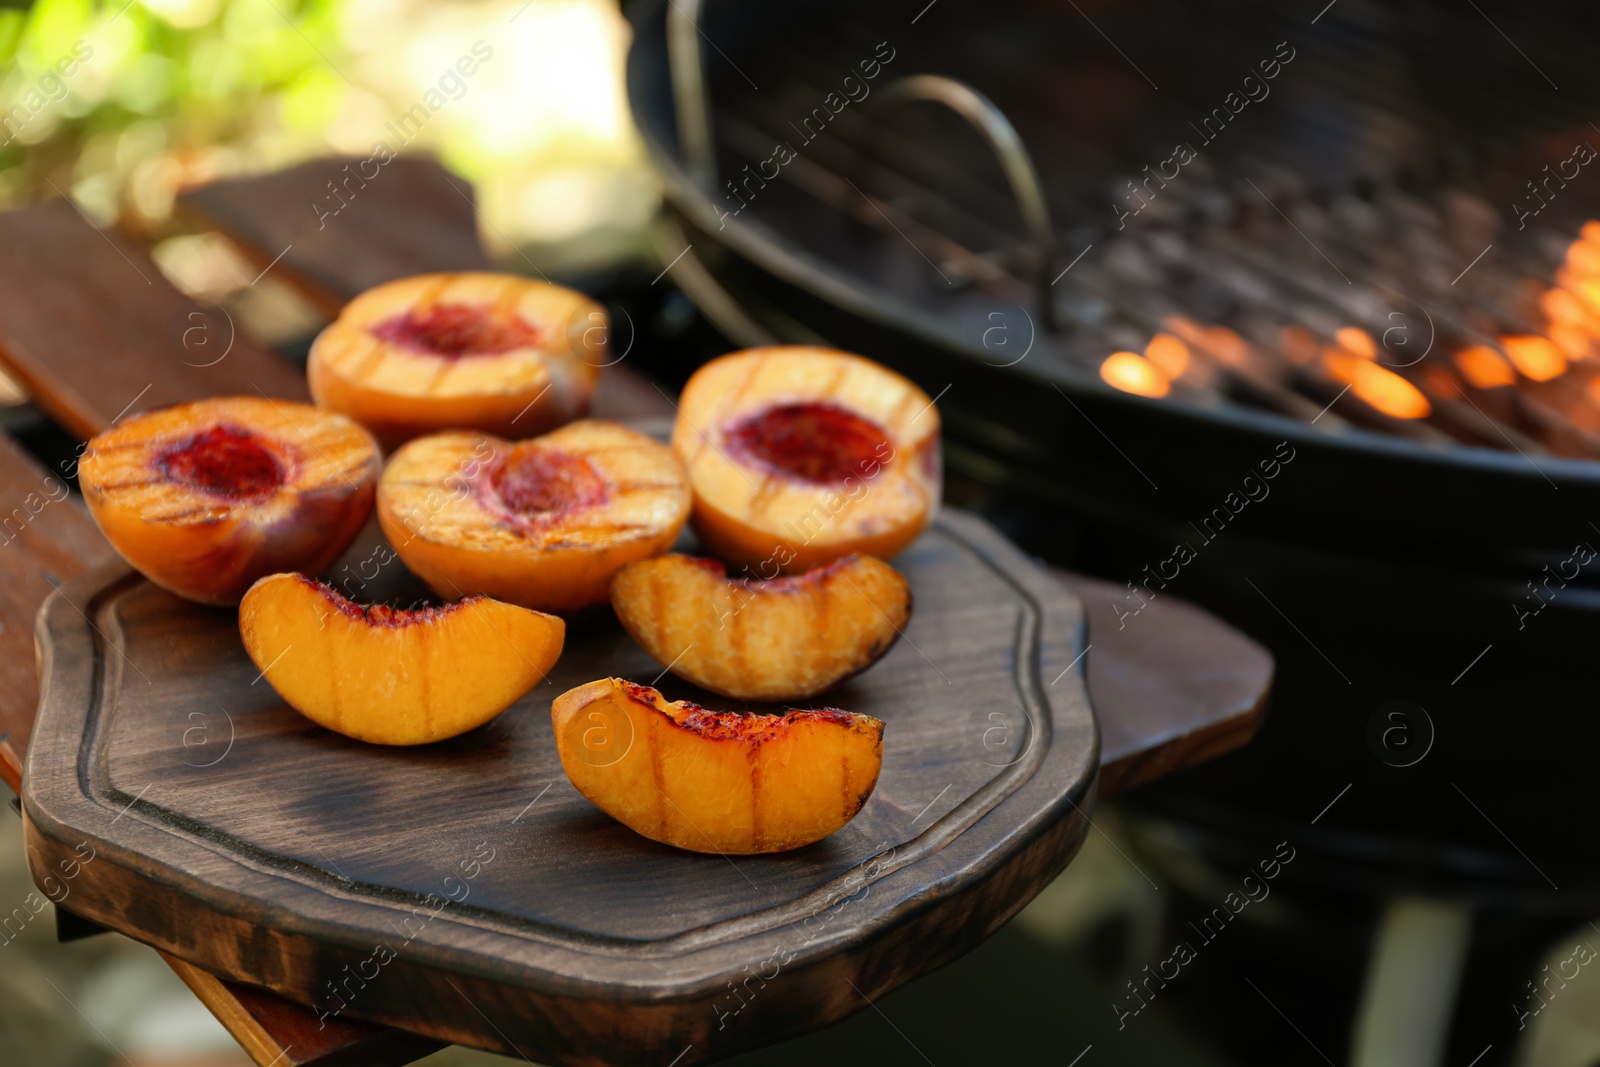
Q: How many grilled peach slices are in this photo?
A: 3